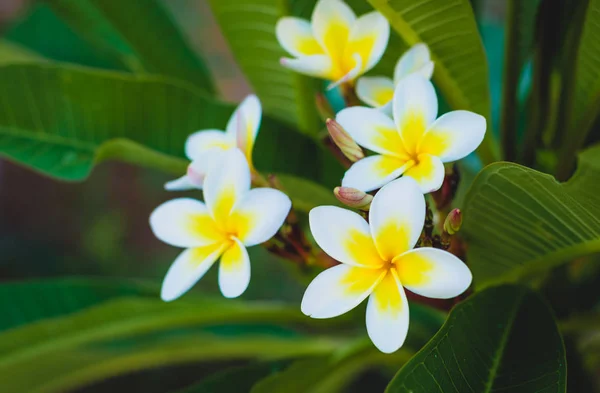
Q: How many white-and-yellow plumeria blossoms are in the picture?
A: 6